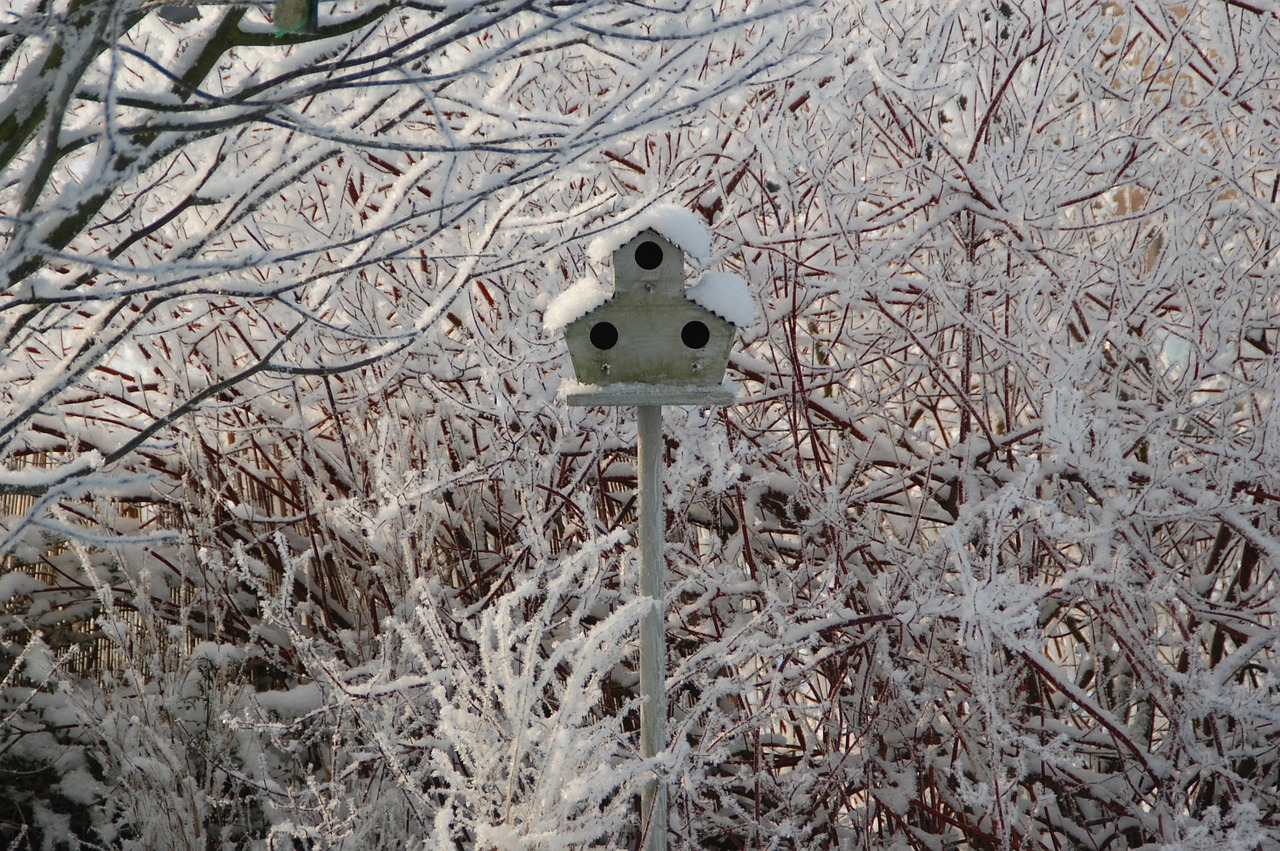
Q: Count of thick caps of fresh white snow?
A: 3